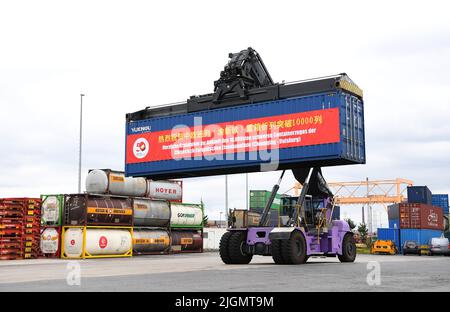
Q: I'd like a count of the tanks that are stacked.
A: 10